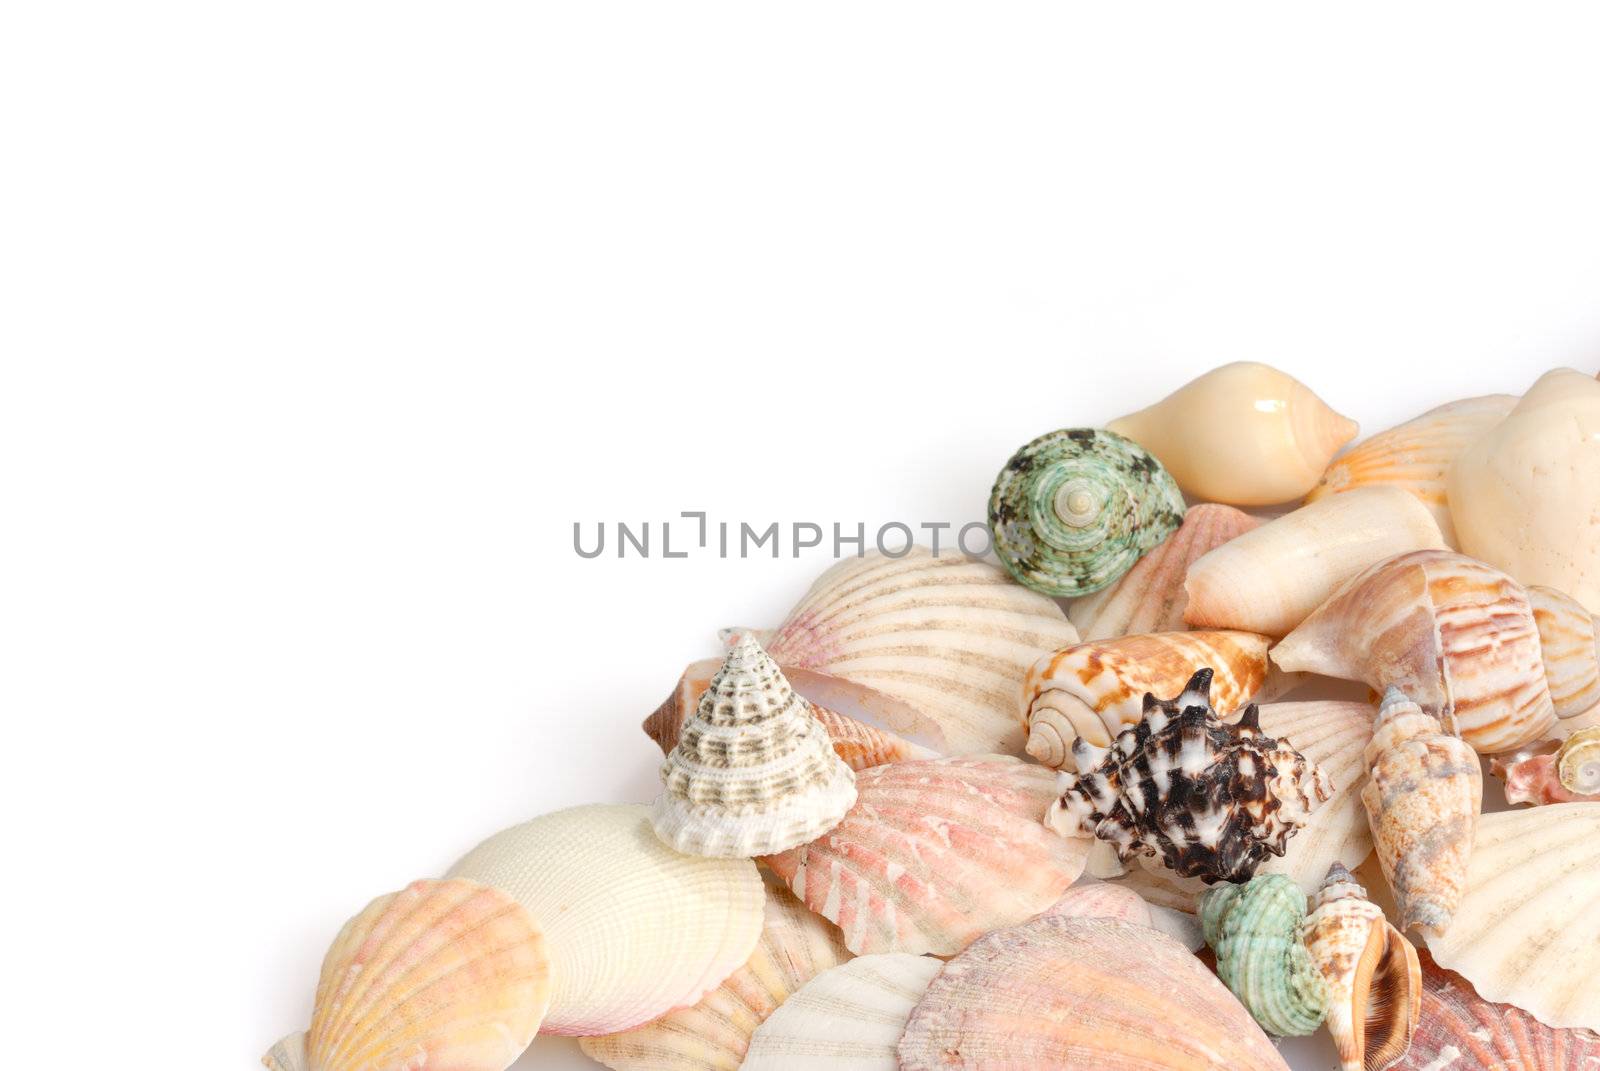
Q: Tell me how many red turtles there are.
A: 0